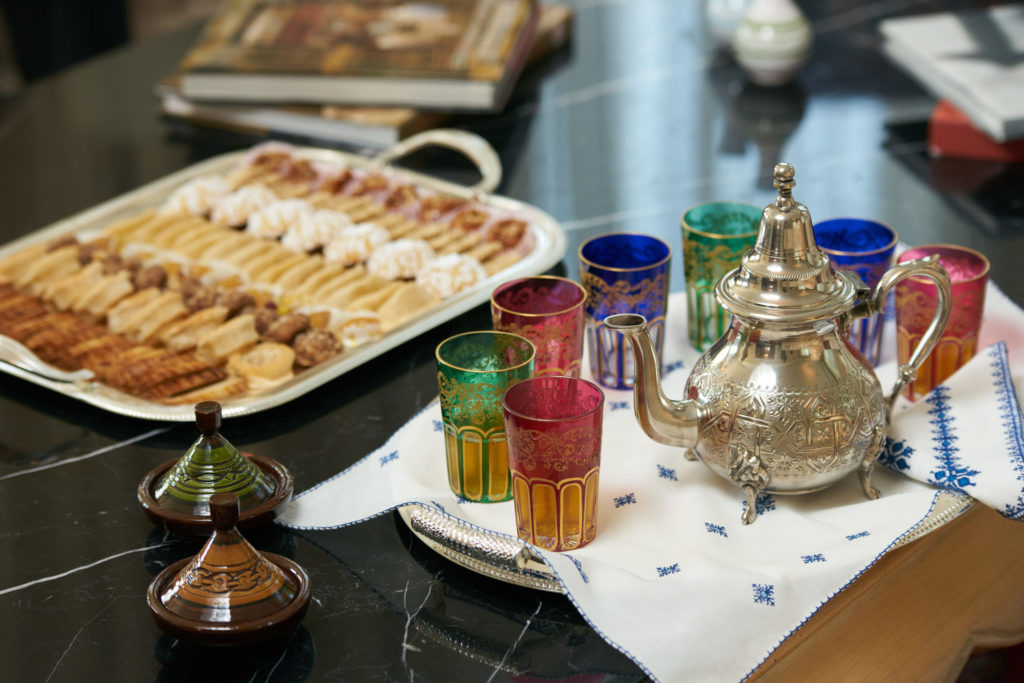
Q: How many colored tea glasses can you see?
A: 7